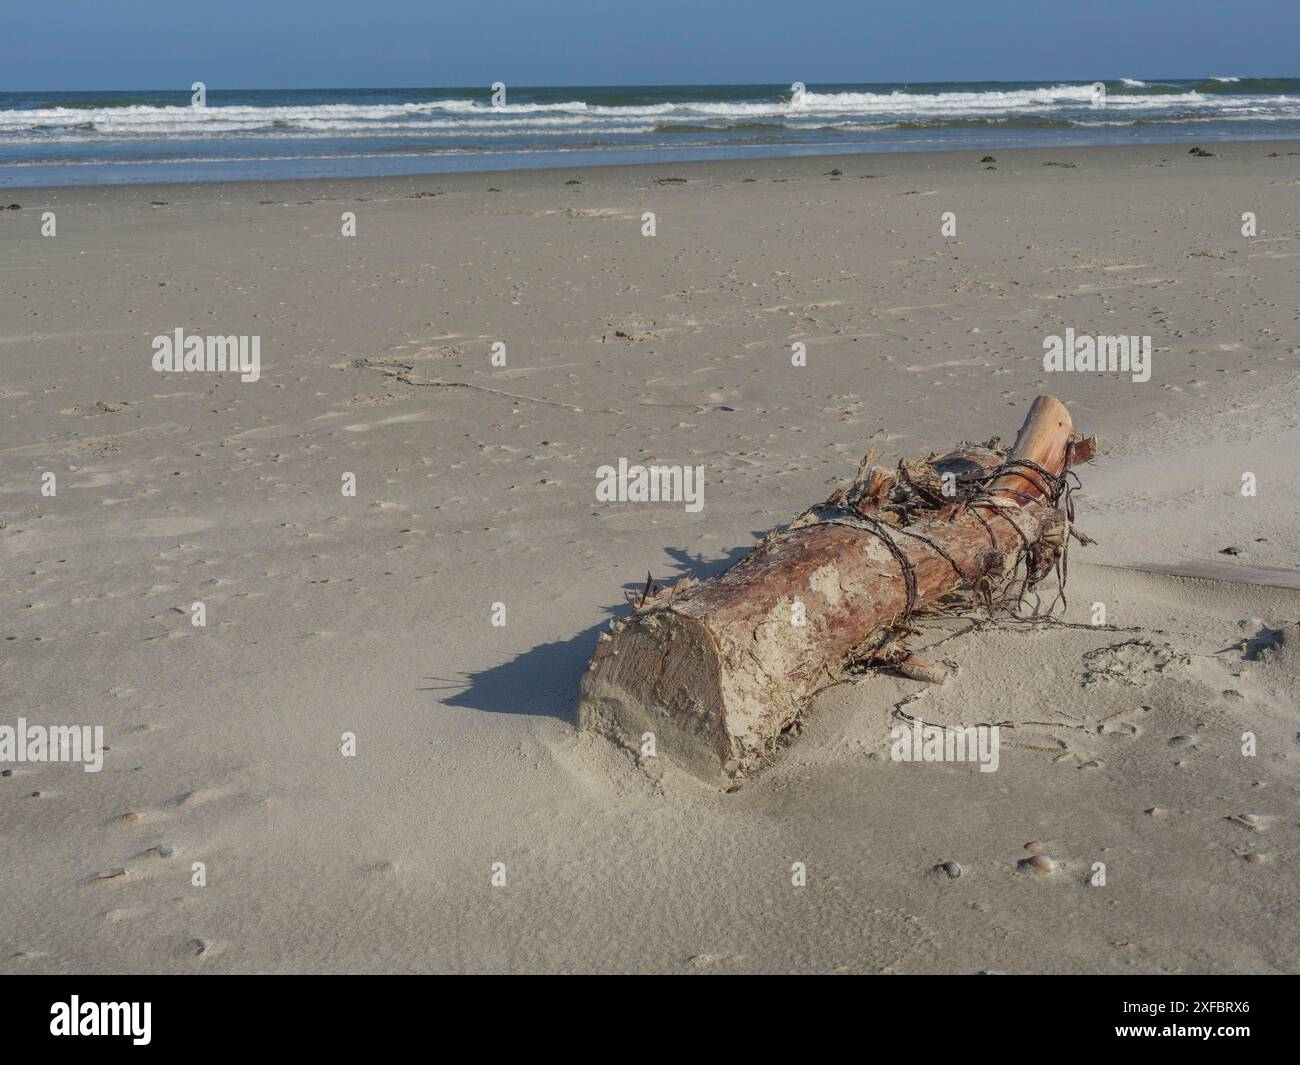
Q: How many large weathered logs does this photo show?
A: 1